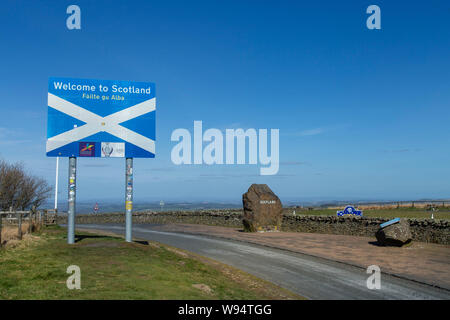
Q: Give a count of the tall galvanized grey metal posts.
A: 2